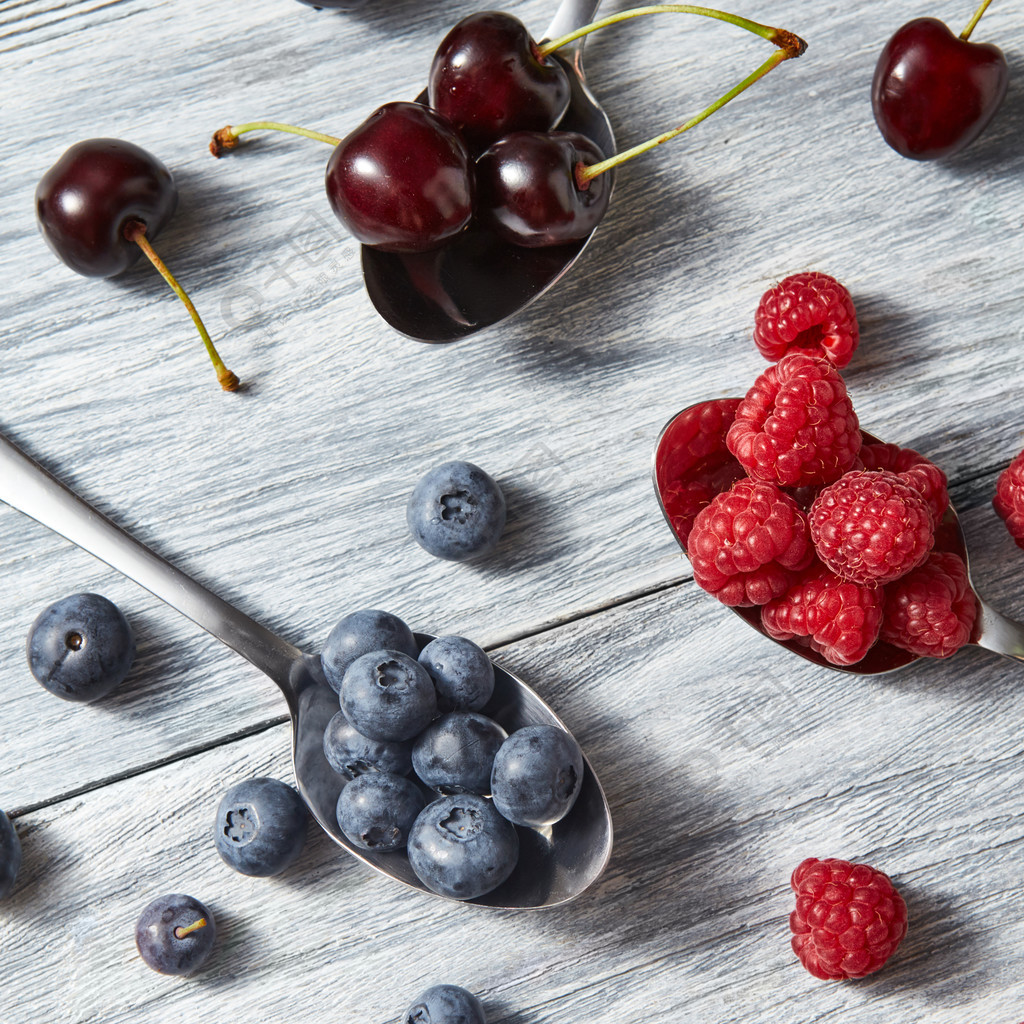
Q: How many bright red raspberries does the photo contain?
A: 9